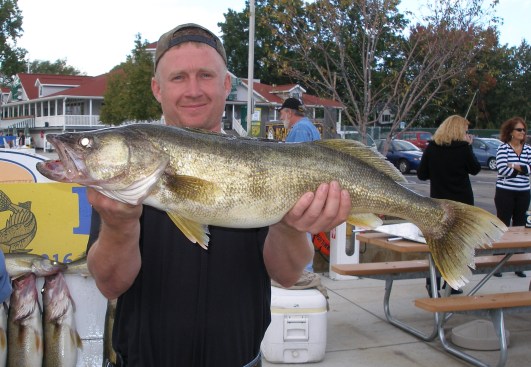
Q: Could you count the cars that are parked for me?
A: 3